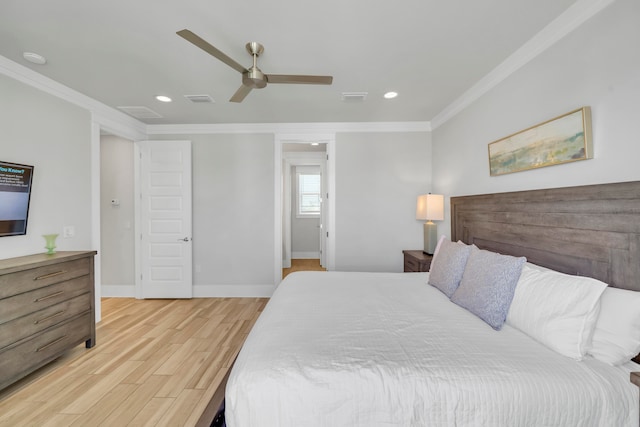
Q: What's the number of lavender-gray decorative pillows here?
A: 2